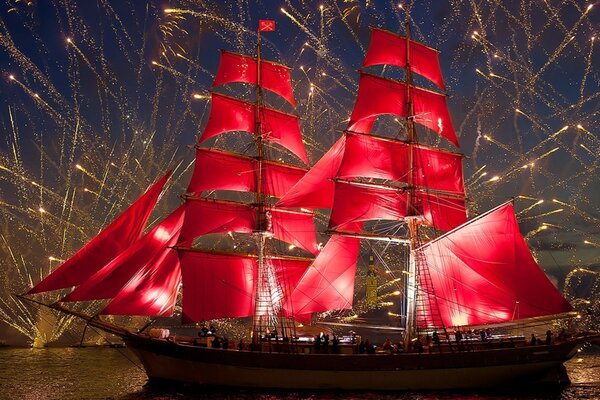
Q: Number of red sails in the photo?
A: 15